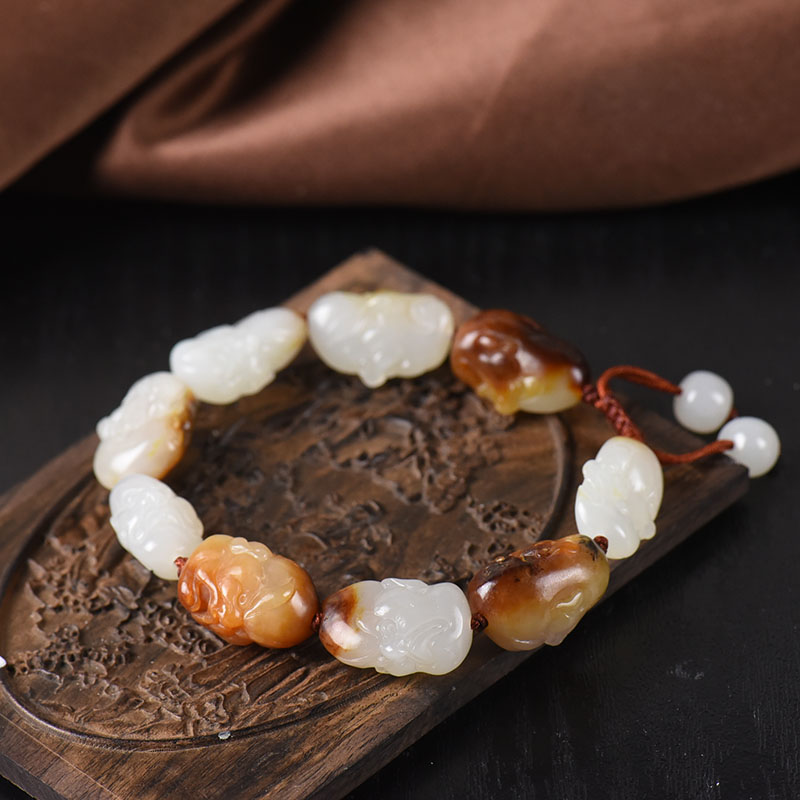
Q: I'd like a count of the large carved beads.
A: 9